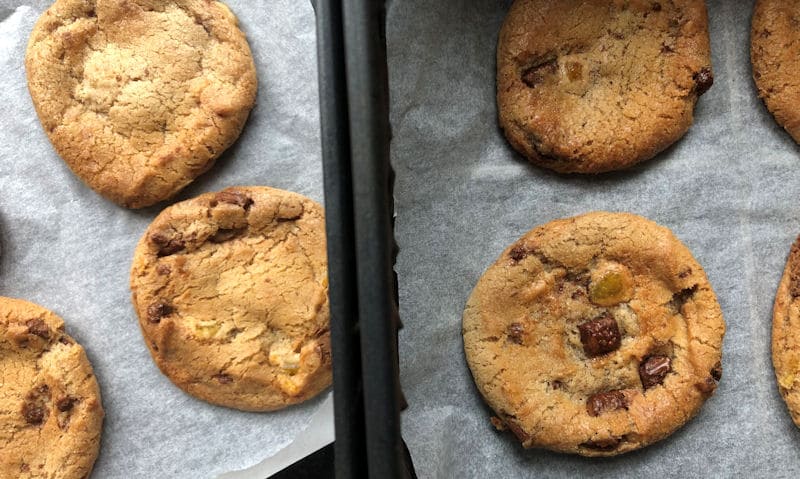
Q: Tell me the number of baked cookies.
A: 7